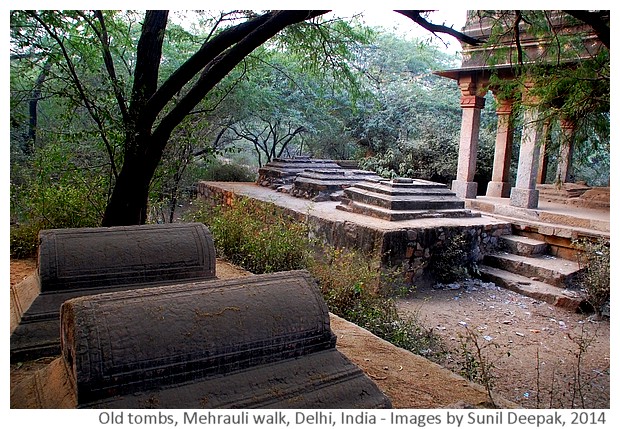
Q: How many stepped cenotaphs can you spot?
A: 3